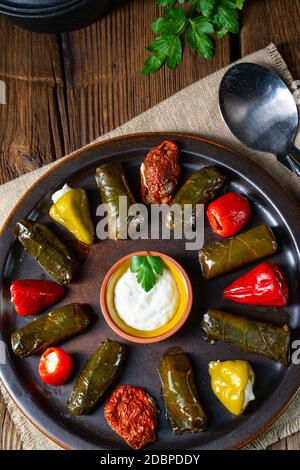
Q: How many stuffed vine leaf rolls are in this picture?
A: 8